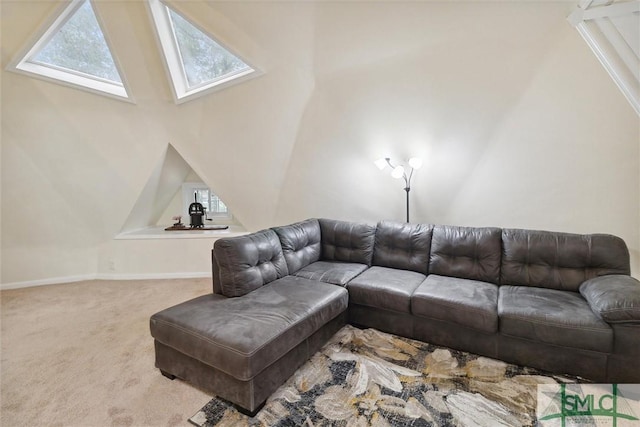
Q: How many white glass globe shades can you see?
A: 3